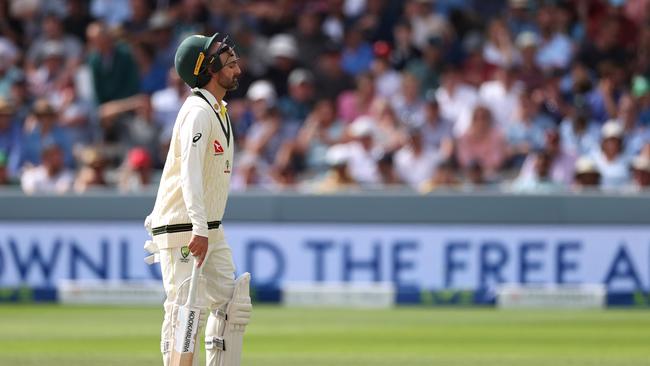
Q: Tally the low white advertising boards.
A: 3